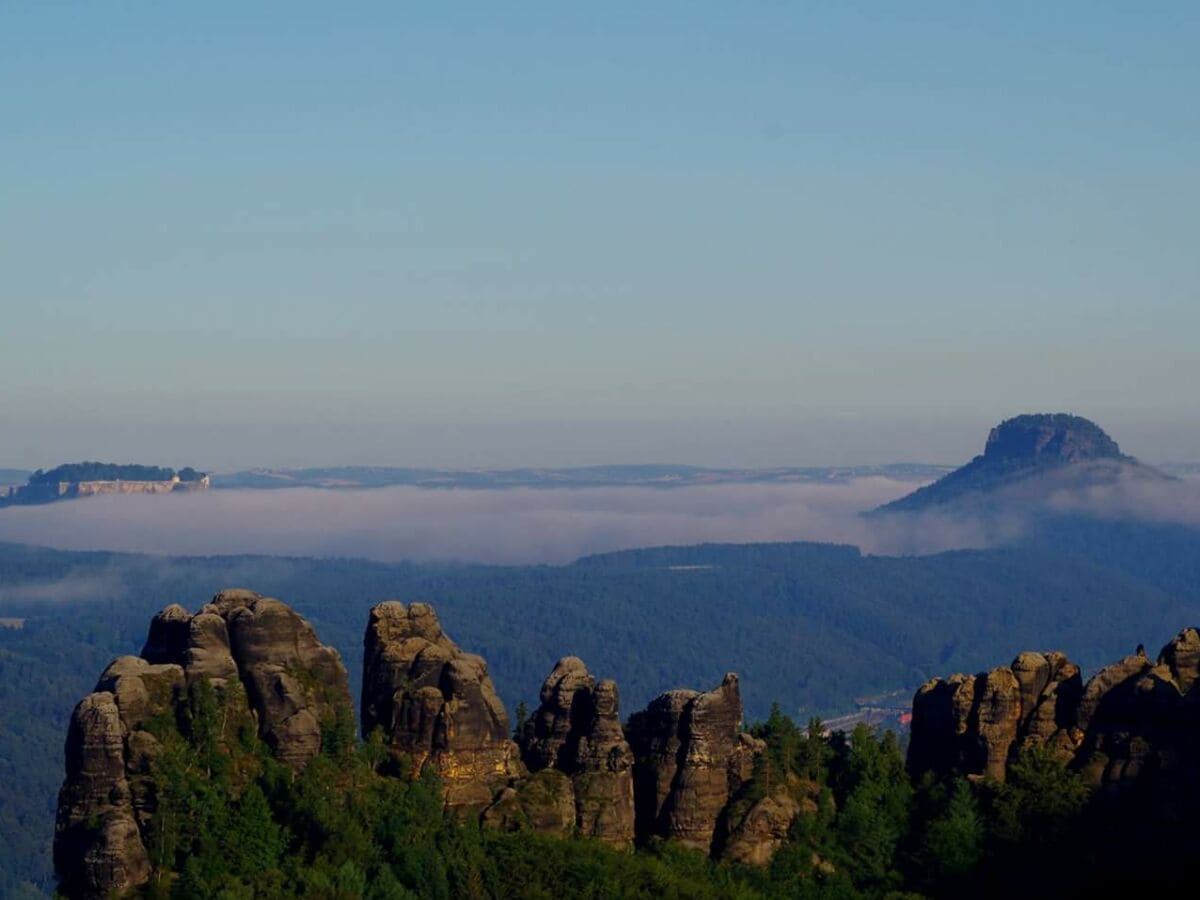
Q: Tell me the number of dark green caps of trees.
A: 2